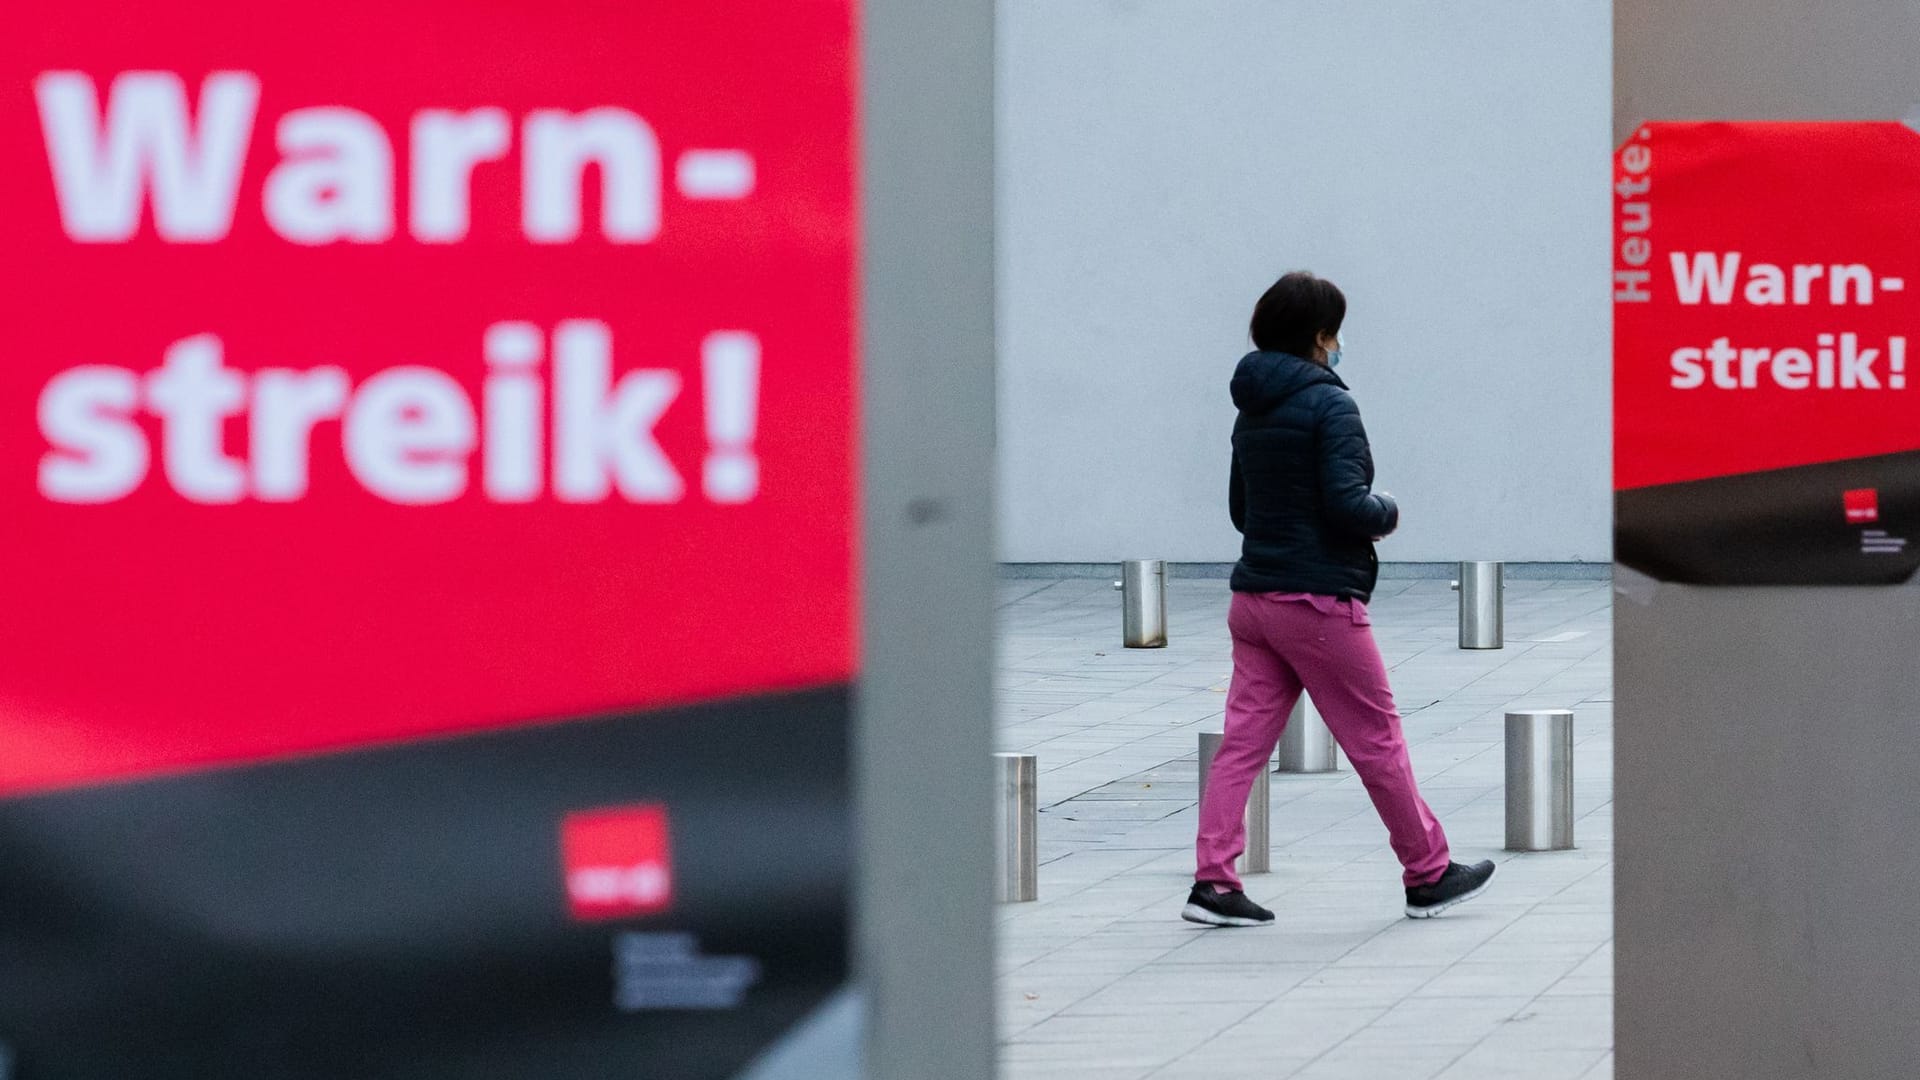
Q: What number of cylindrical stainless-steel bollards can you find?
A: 6